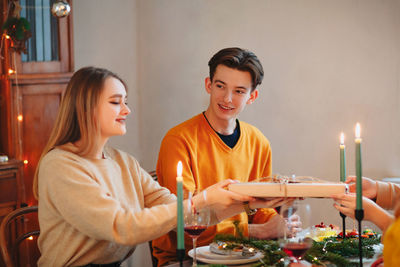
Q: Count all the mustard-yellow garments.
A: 2